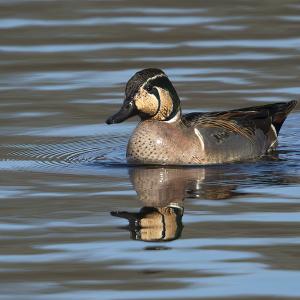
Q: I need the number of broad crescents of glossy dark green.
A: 1